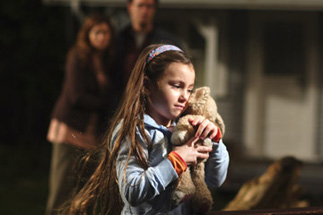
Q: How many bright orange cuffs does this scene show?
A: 2